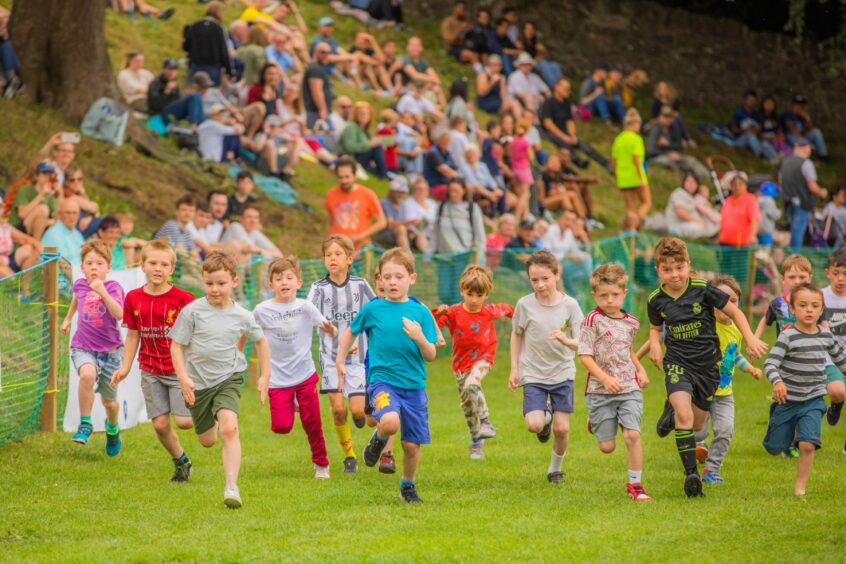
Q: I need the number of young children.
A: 15